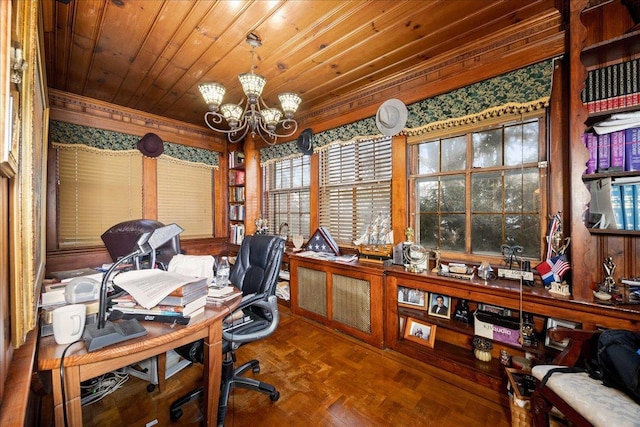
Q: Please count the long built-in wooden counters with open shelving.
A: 1